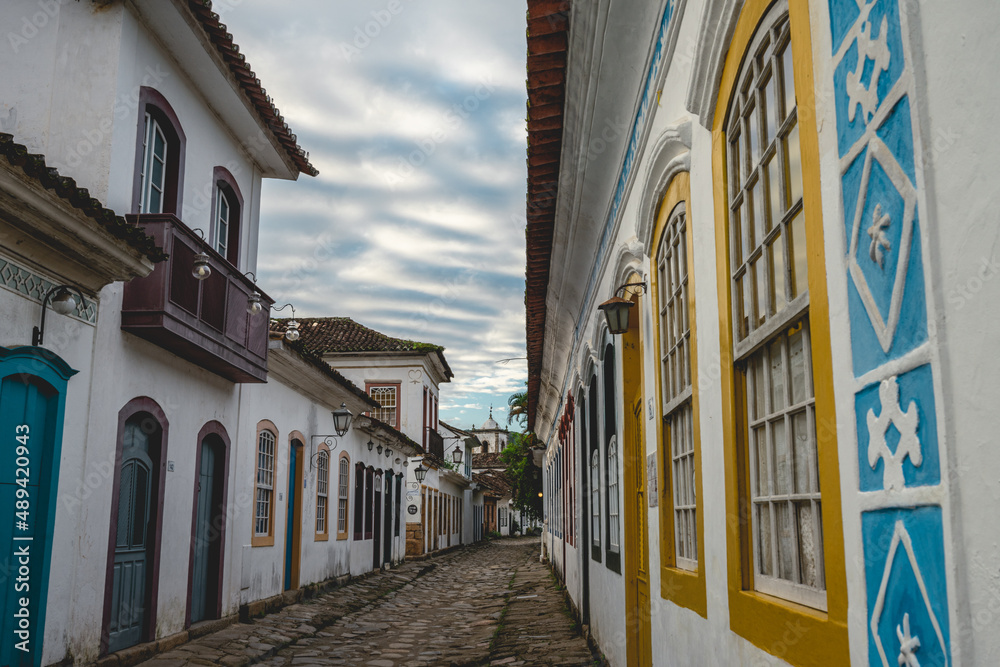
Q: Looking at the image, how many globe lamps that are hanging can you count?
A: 4